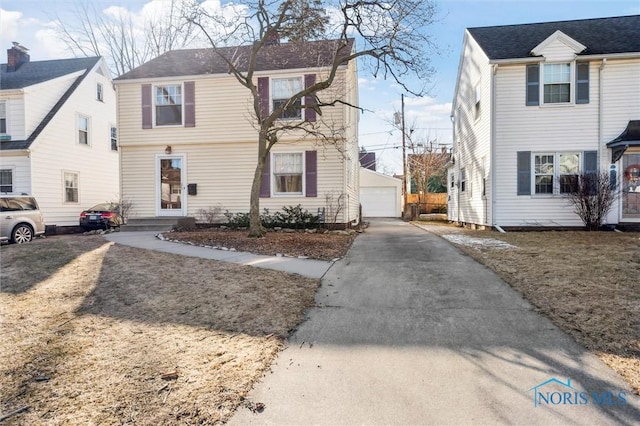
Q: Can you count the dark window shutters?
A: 10